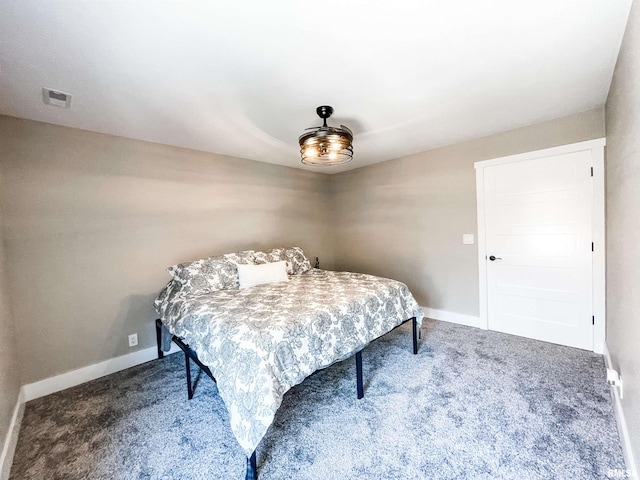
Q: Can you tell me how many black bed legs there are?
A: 5